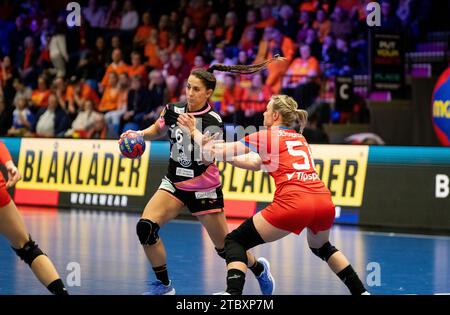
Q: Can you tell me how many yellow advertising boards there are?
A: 2